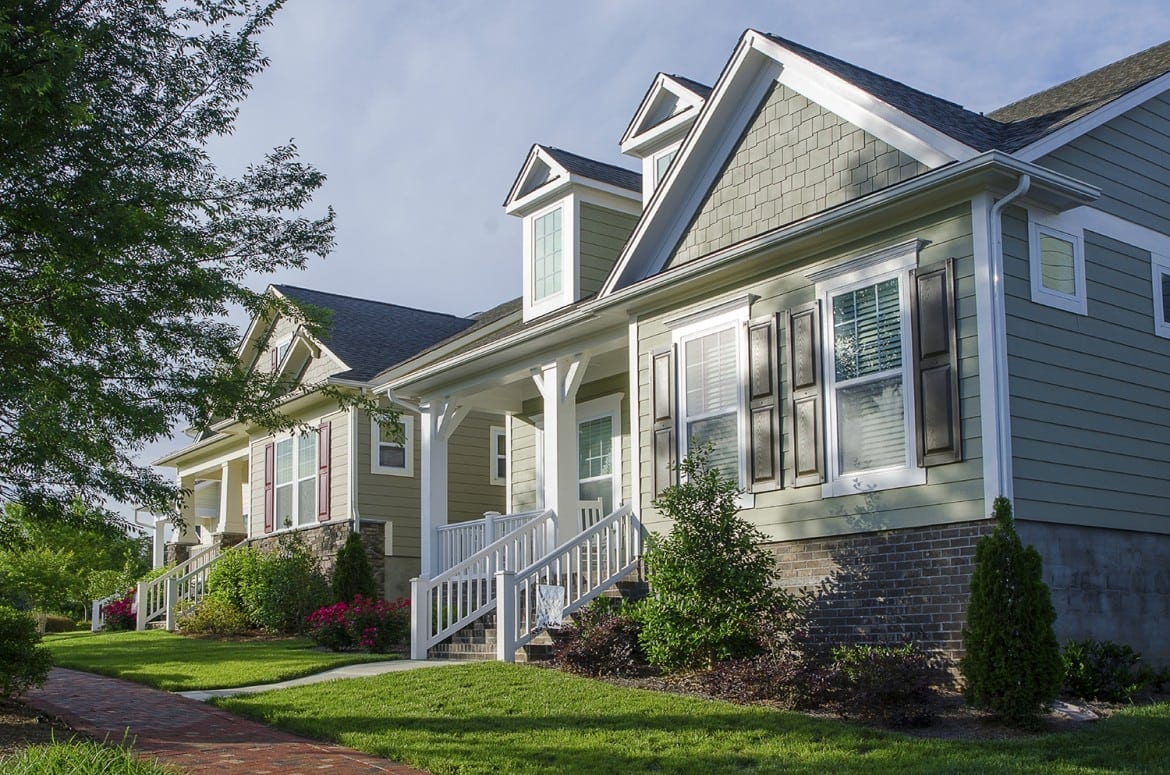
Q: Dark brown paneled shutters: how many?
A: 4